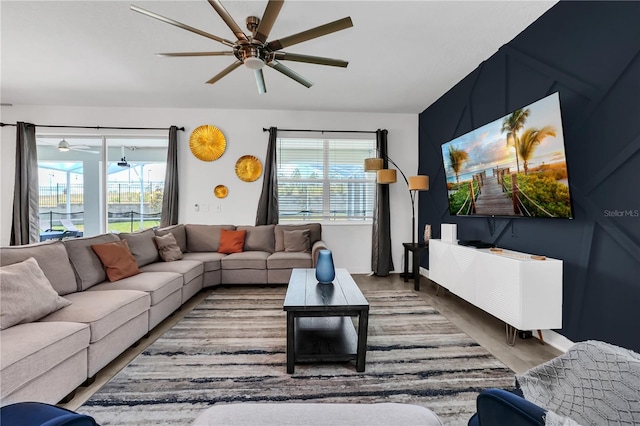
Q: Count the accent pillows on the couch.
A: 5